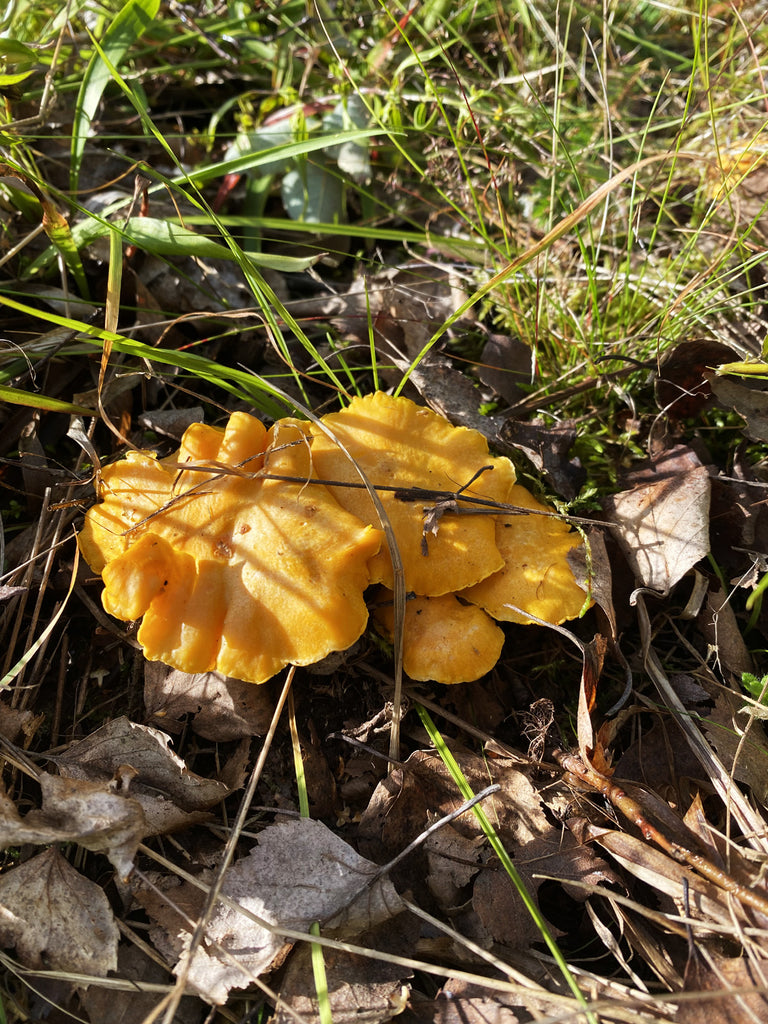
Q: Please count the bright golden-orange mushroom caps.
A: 4